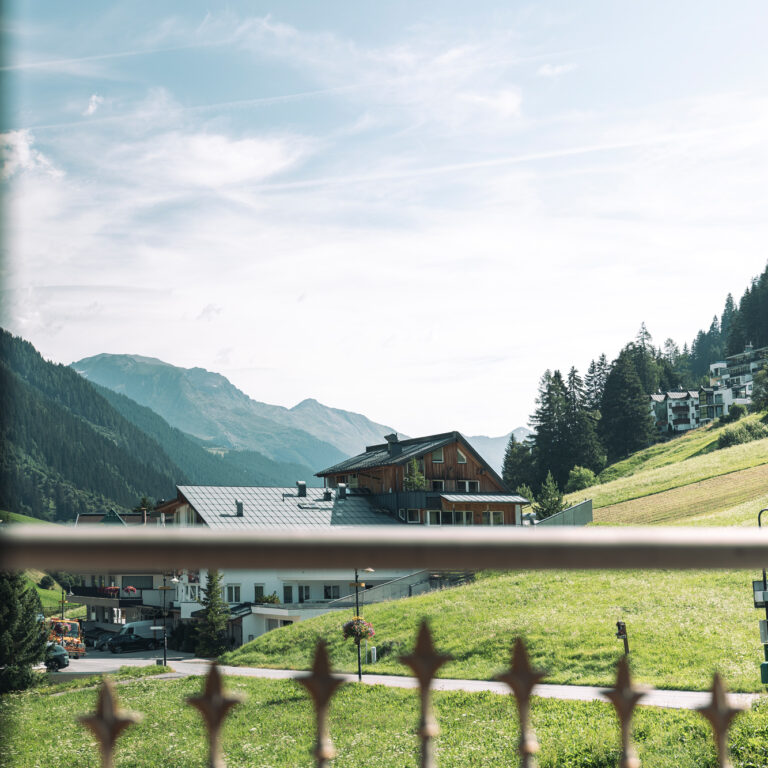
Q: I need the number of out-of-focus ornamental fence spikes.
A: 7